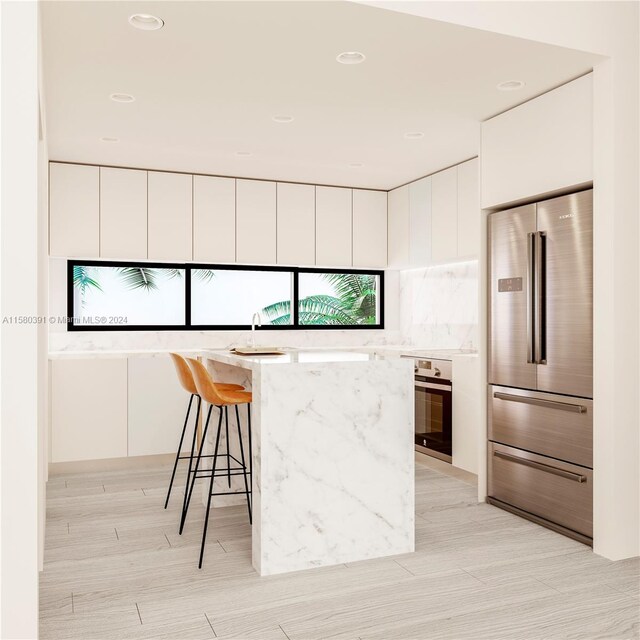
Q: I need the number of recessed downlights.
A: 9